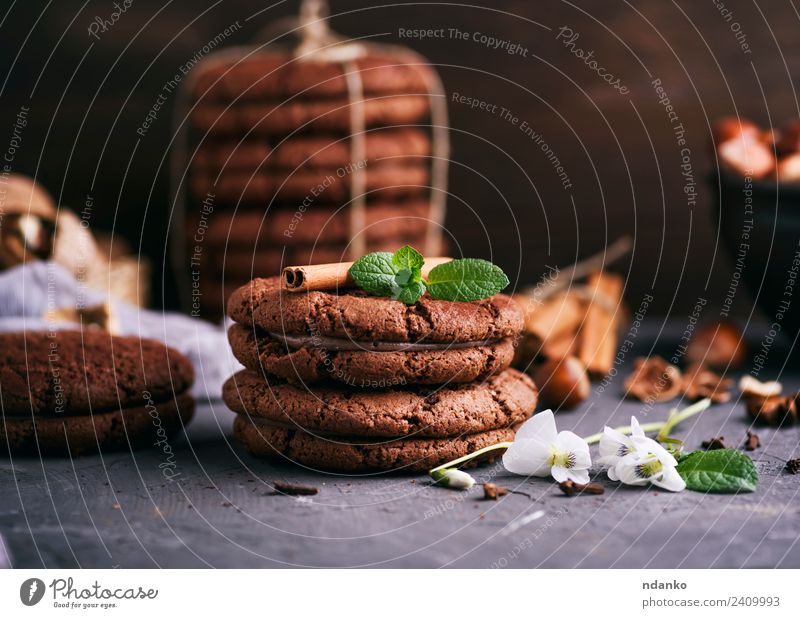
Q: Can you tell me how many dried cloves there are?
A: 6